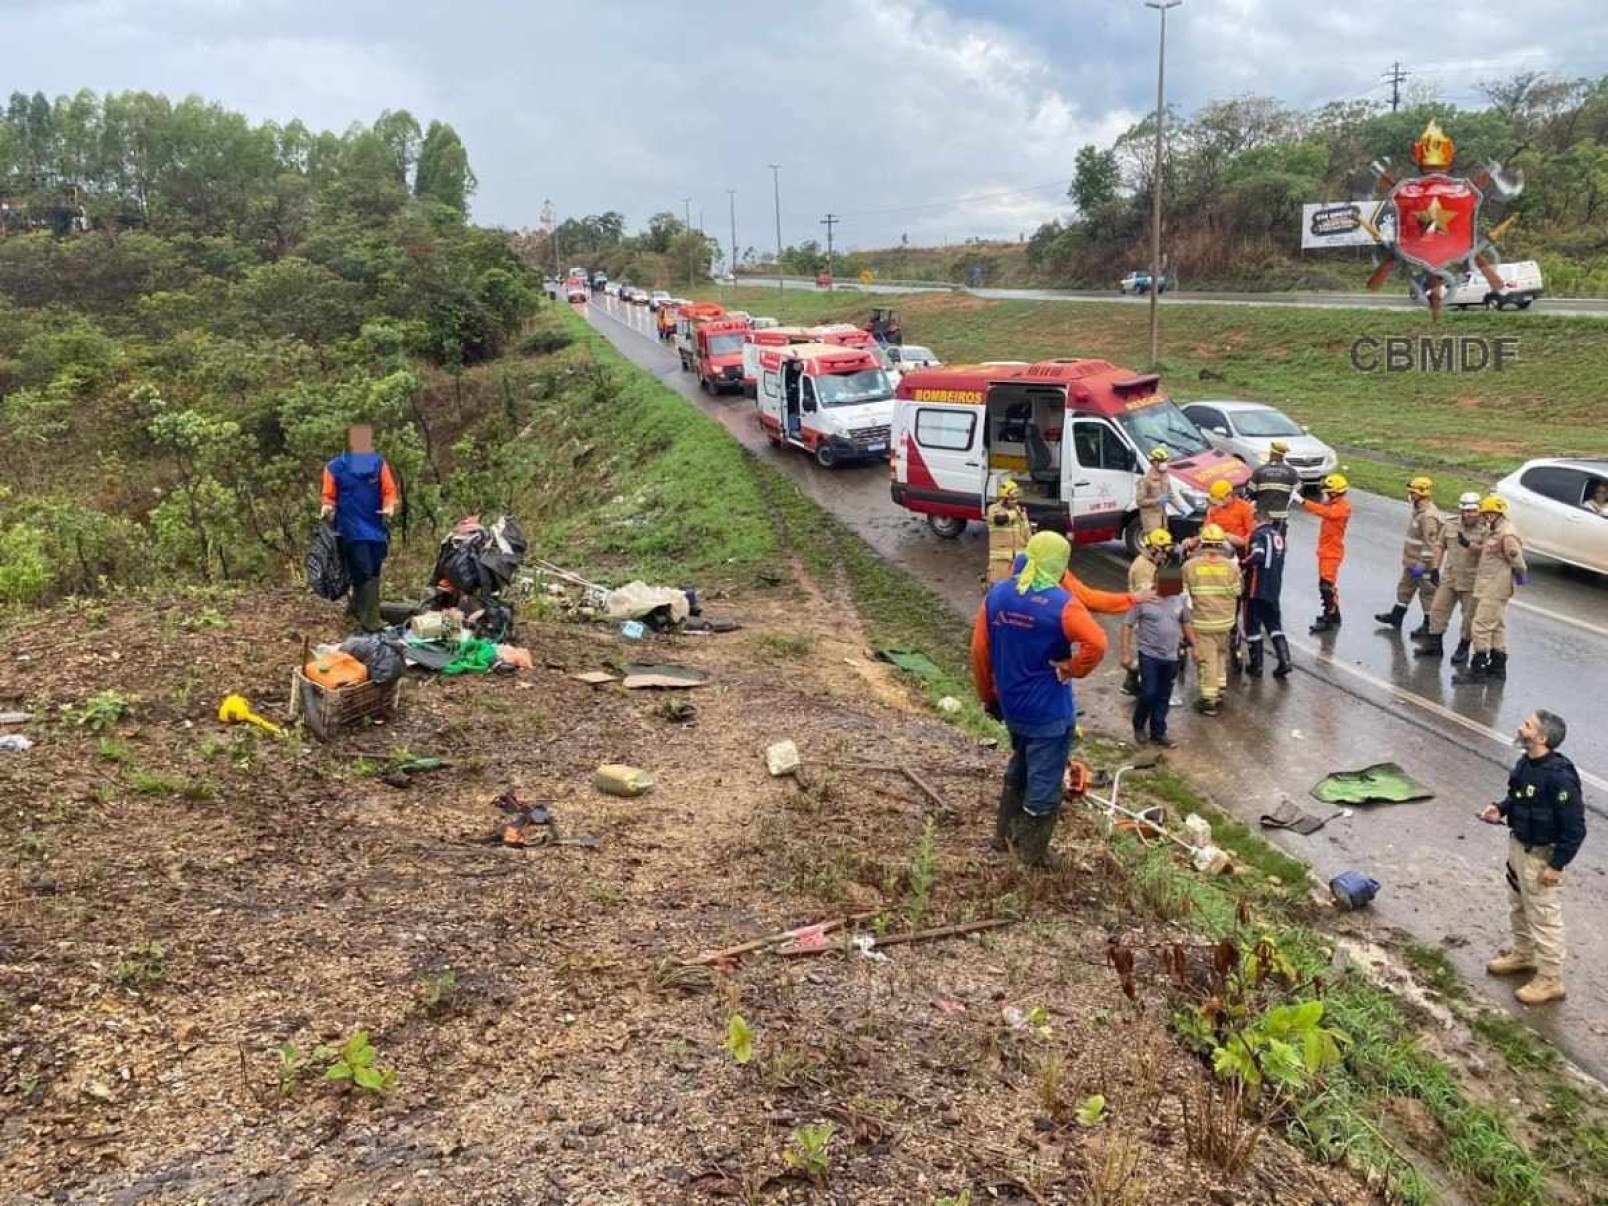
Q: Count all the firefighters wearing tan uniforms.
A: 7